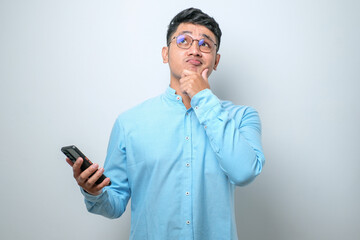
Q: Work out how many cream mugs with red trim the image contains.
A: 0